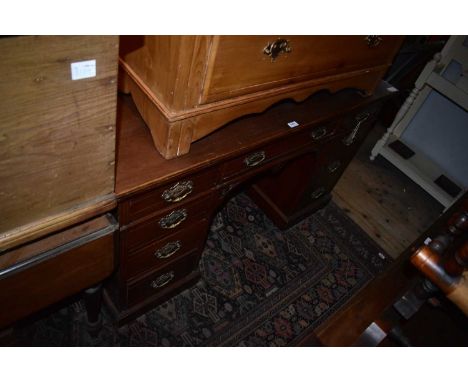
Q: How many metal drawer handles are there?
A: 12